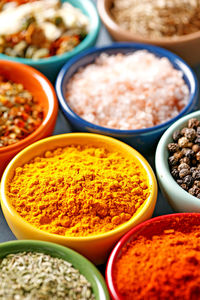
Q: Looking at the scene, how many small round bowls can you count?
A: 8